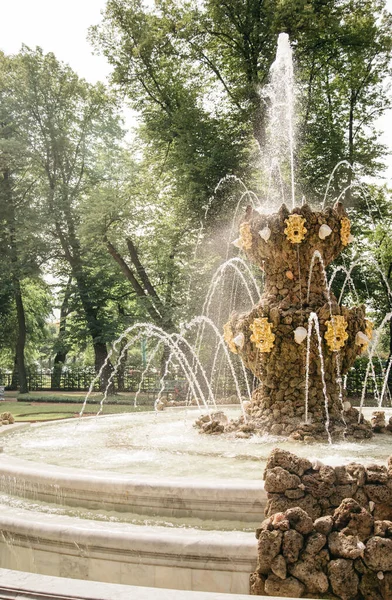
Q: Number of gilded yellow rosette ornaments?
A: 7